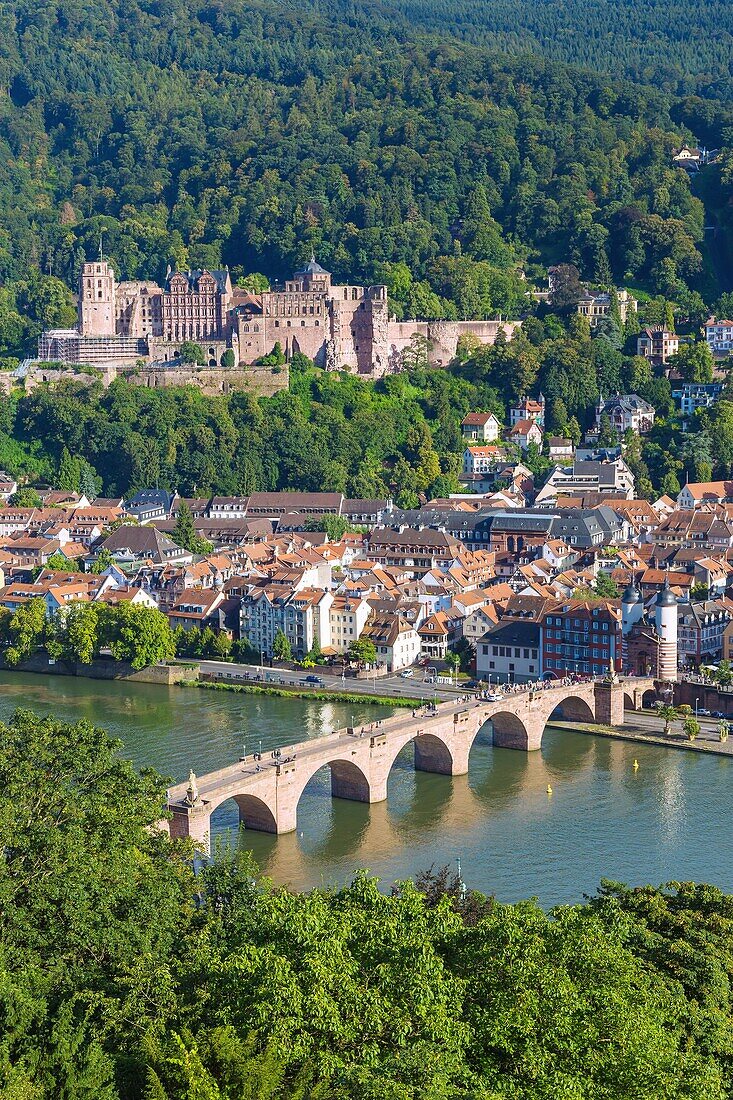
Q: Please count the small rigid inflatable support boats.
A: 0